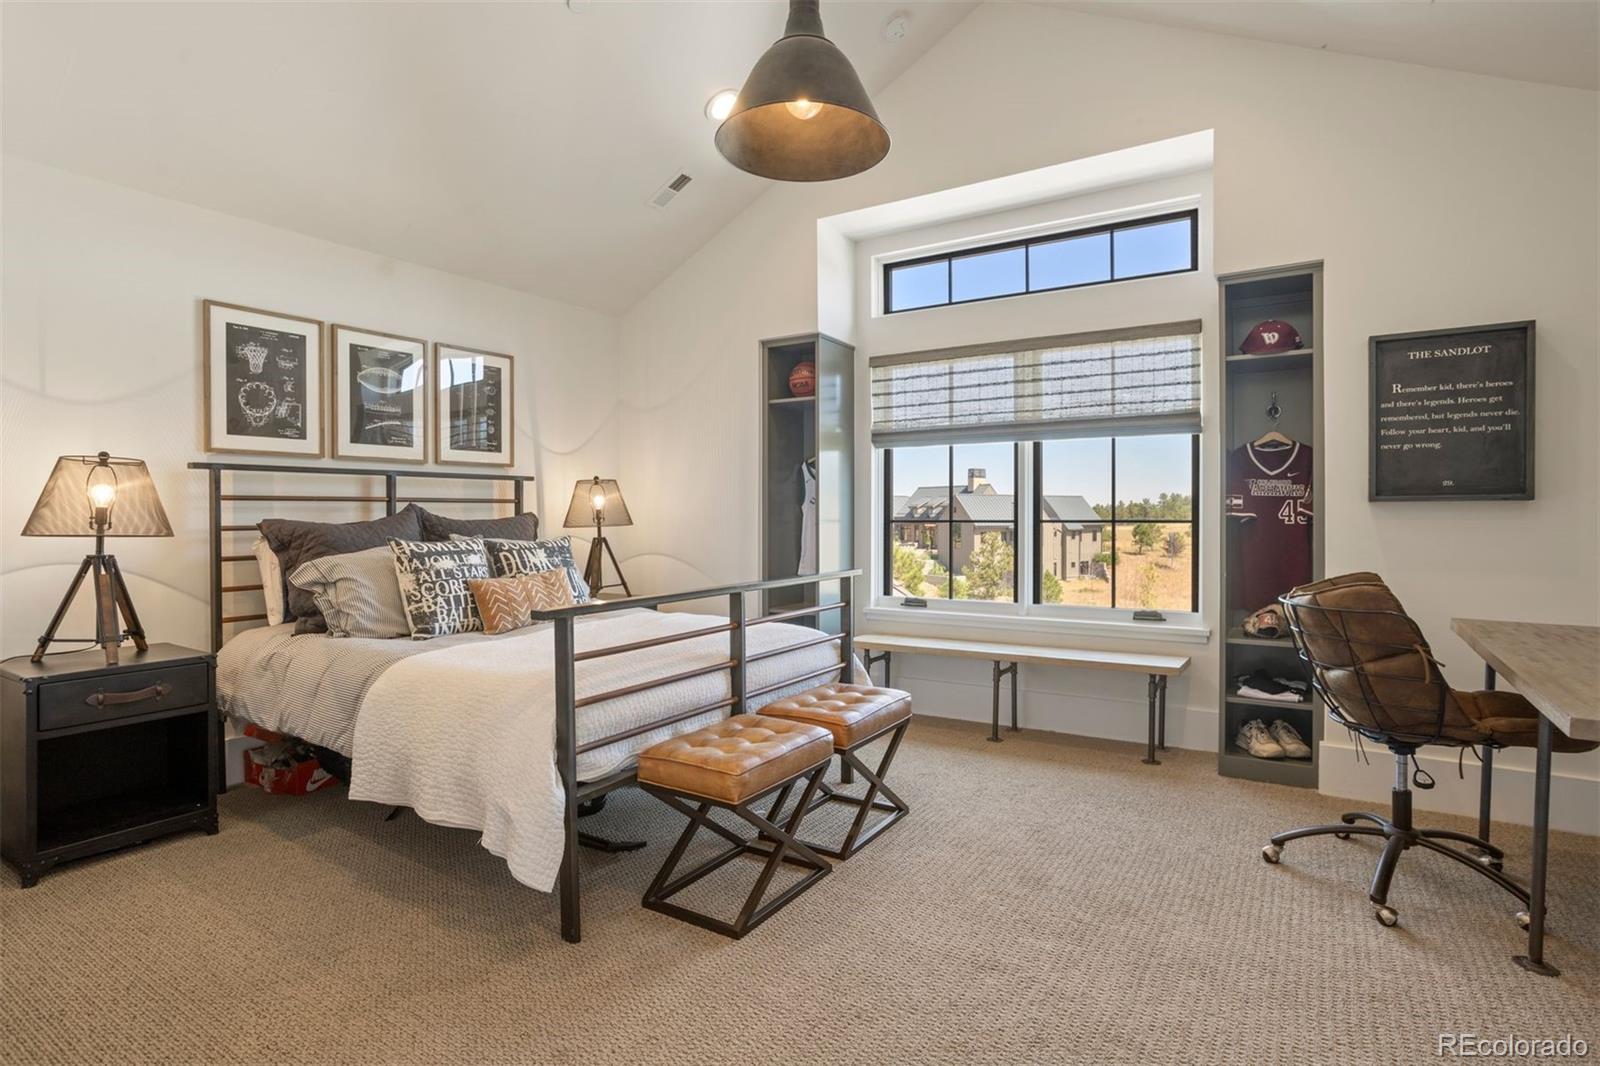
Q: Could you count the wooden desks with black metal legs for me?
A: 1